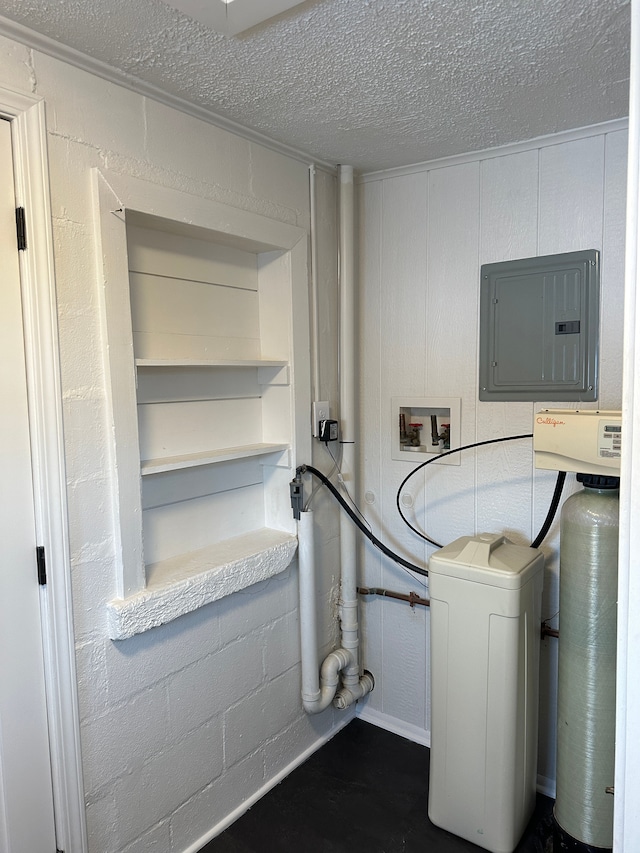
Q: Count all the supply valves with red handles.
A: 2